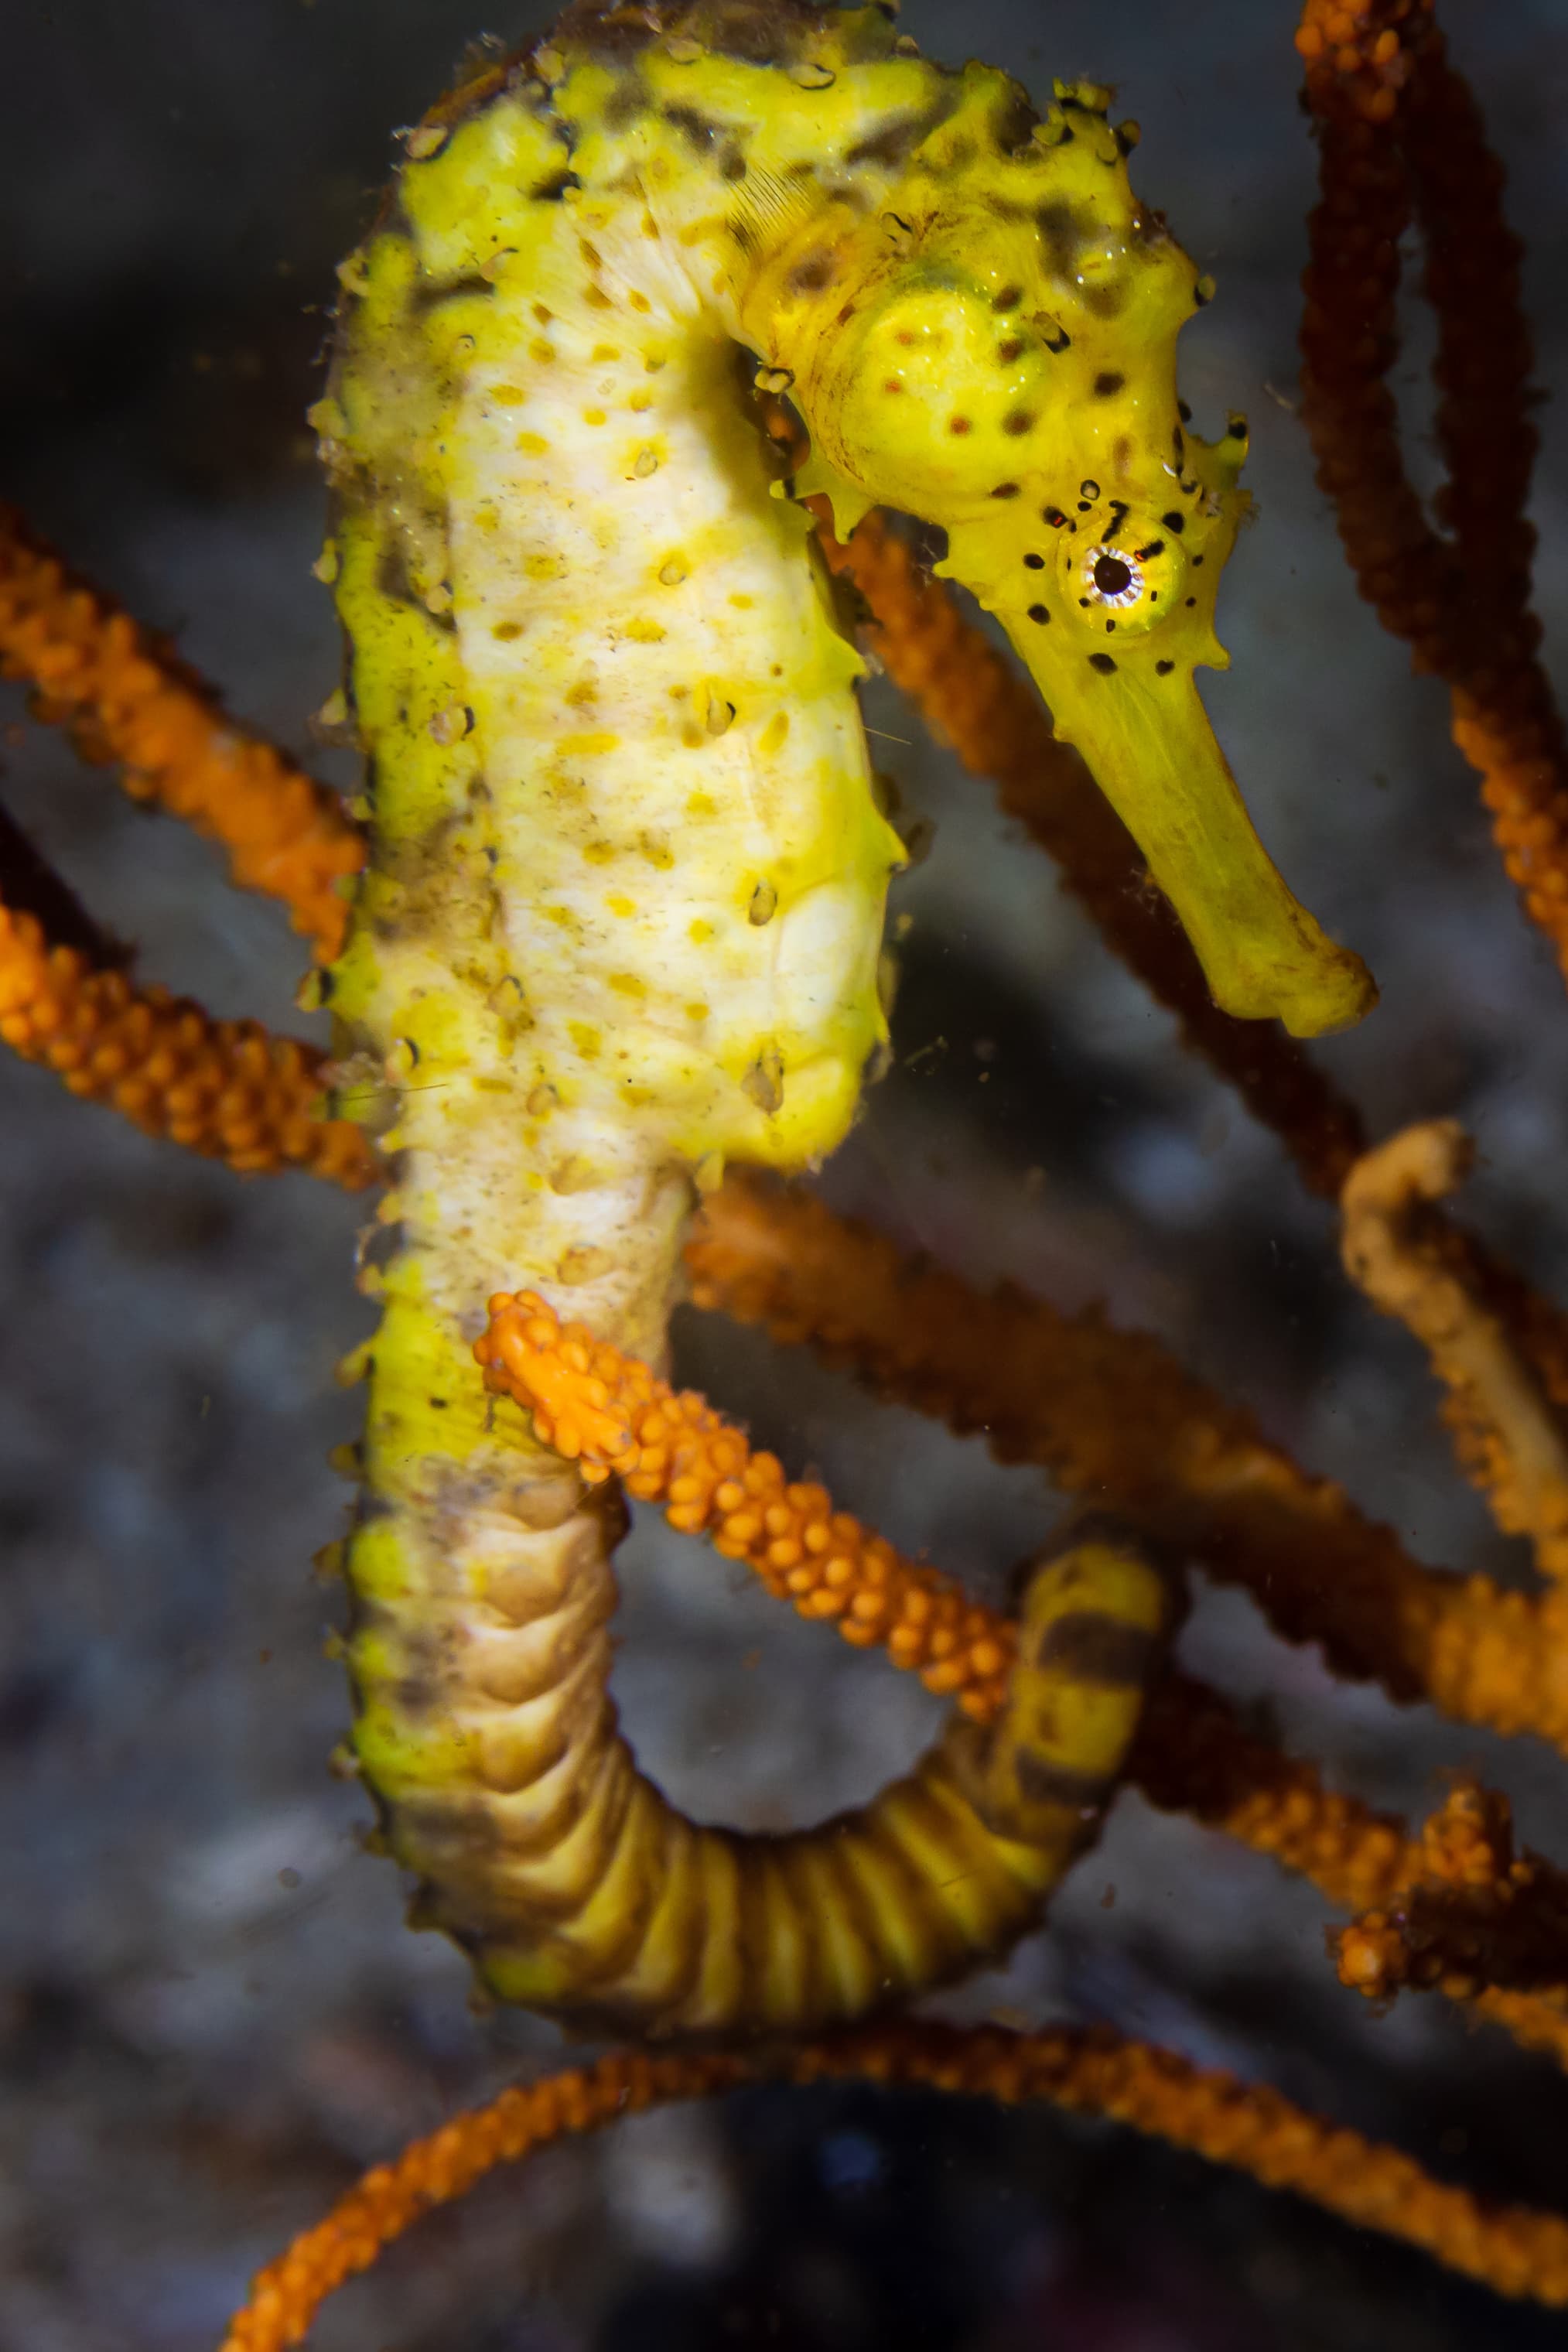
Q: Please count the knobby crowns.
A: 1